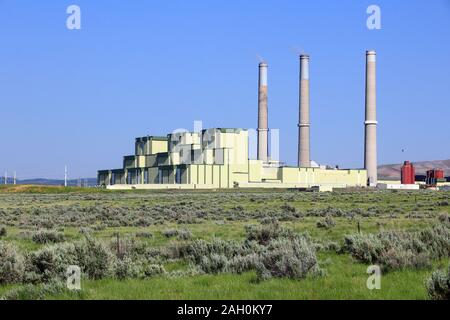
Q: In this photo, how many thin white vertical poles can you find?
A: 3